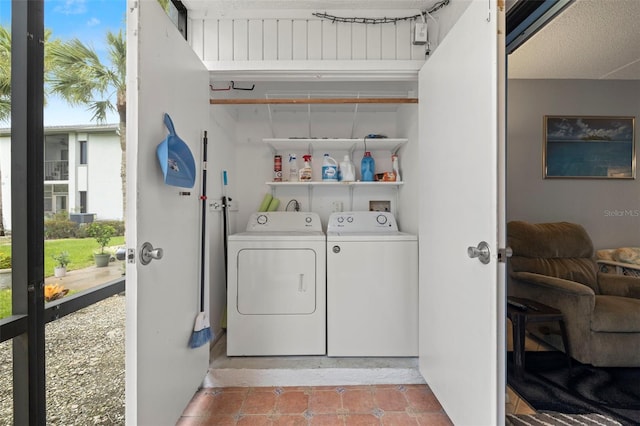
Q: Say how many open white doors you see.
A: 2